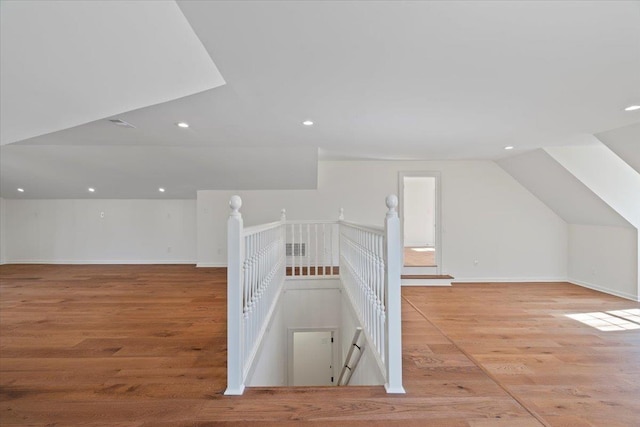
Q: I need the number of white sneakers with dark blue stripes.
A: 0